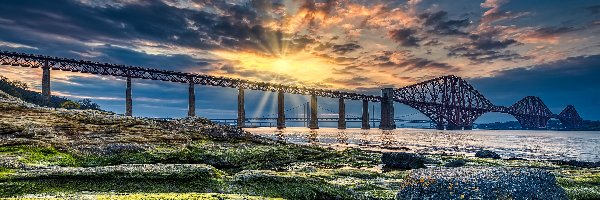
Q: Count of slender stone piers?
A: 8